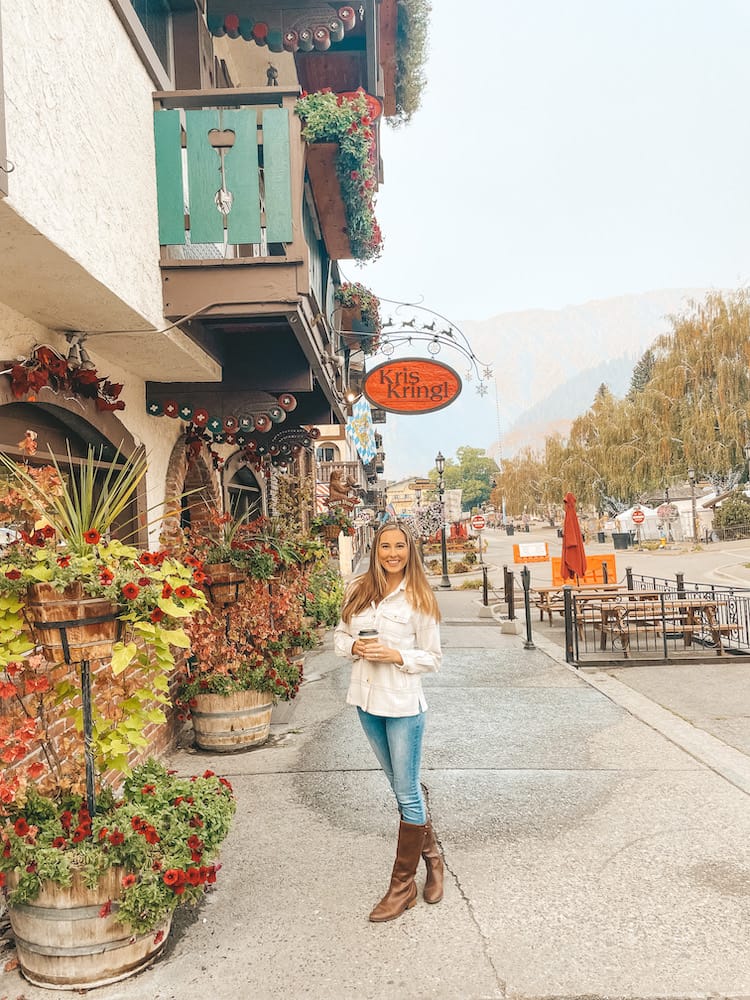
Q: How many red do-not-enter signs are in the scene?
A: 2